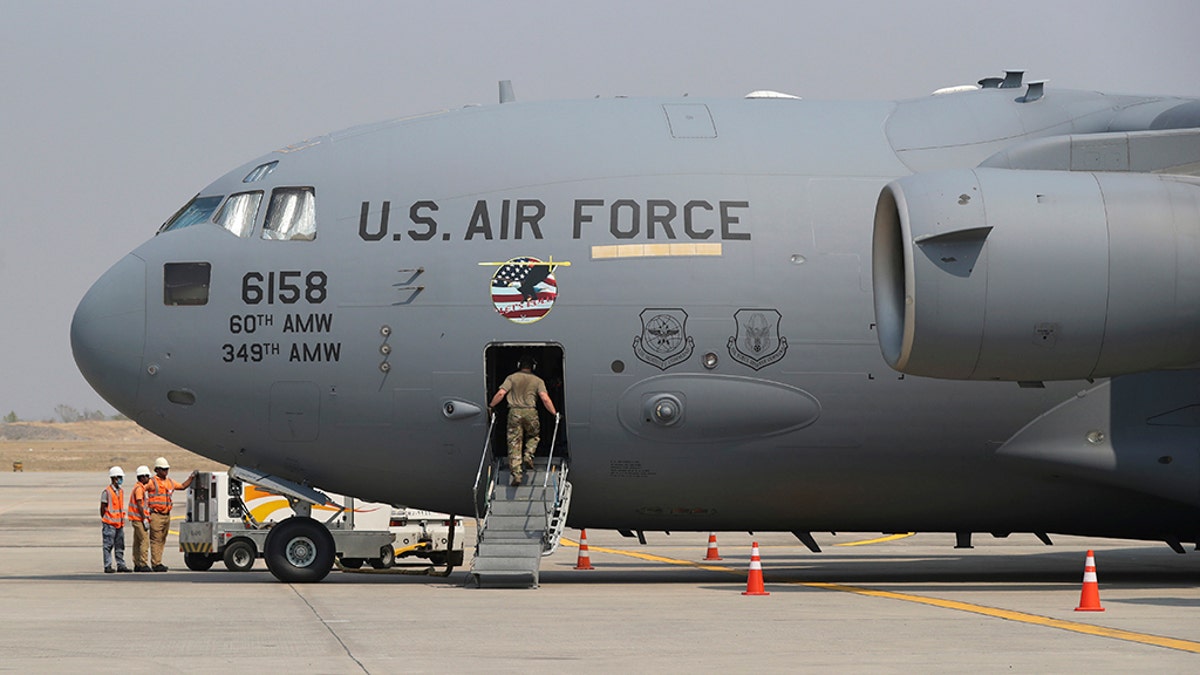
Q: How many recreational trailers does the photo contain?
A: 0